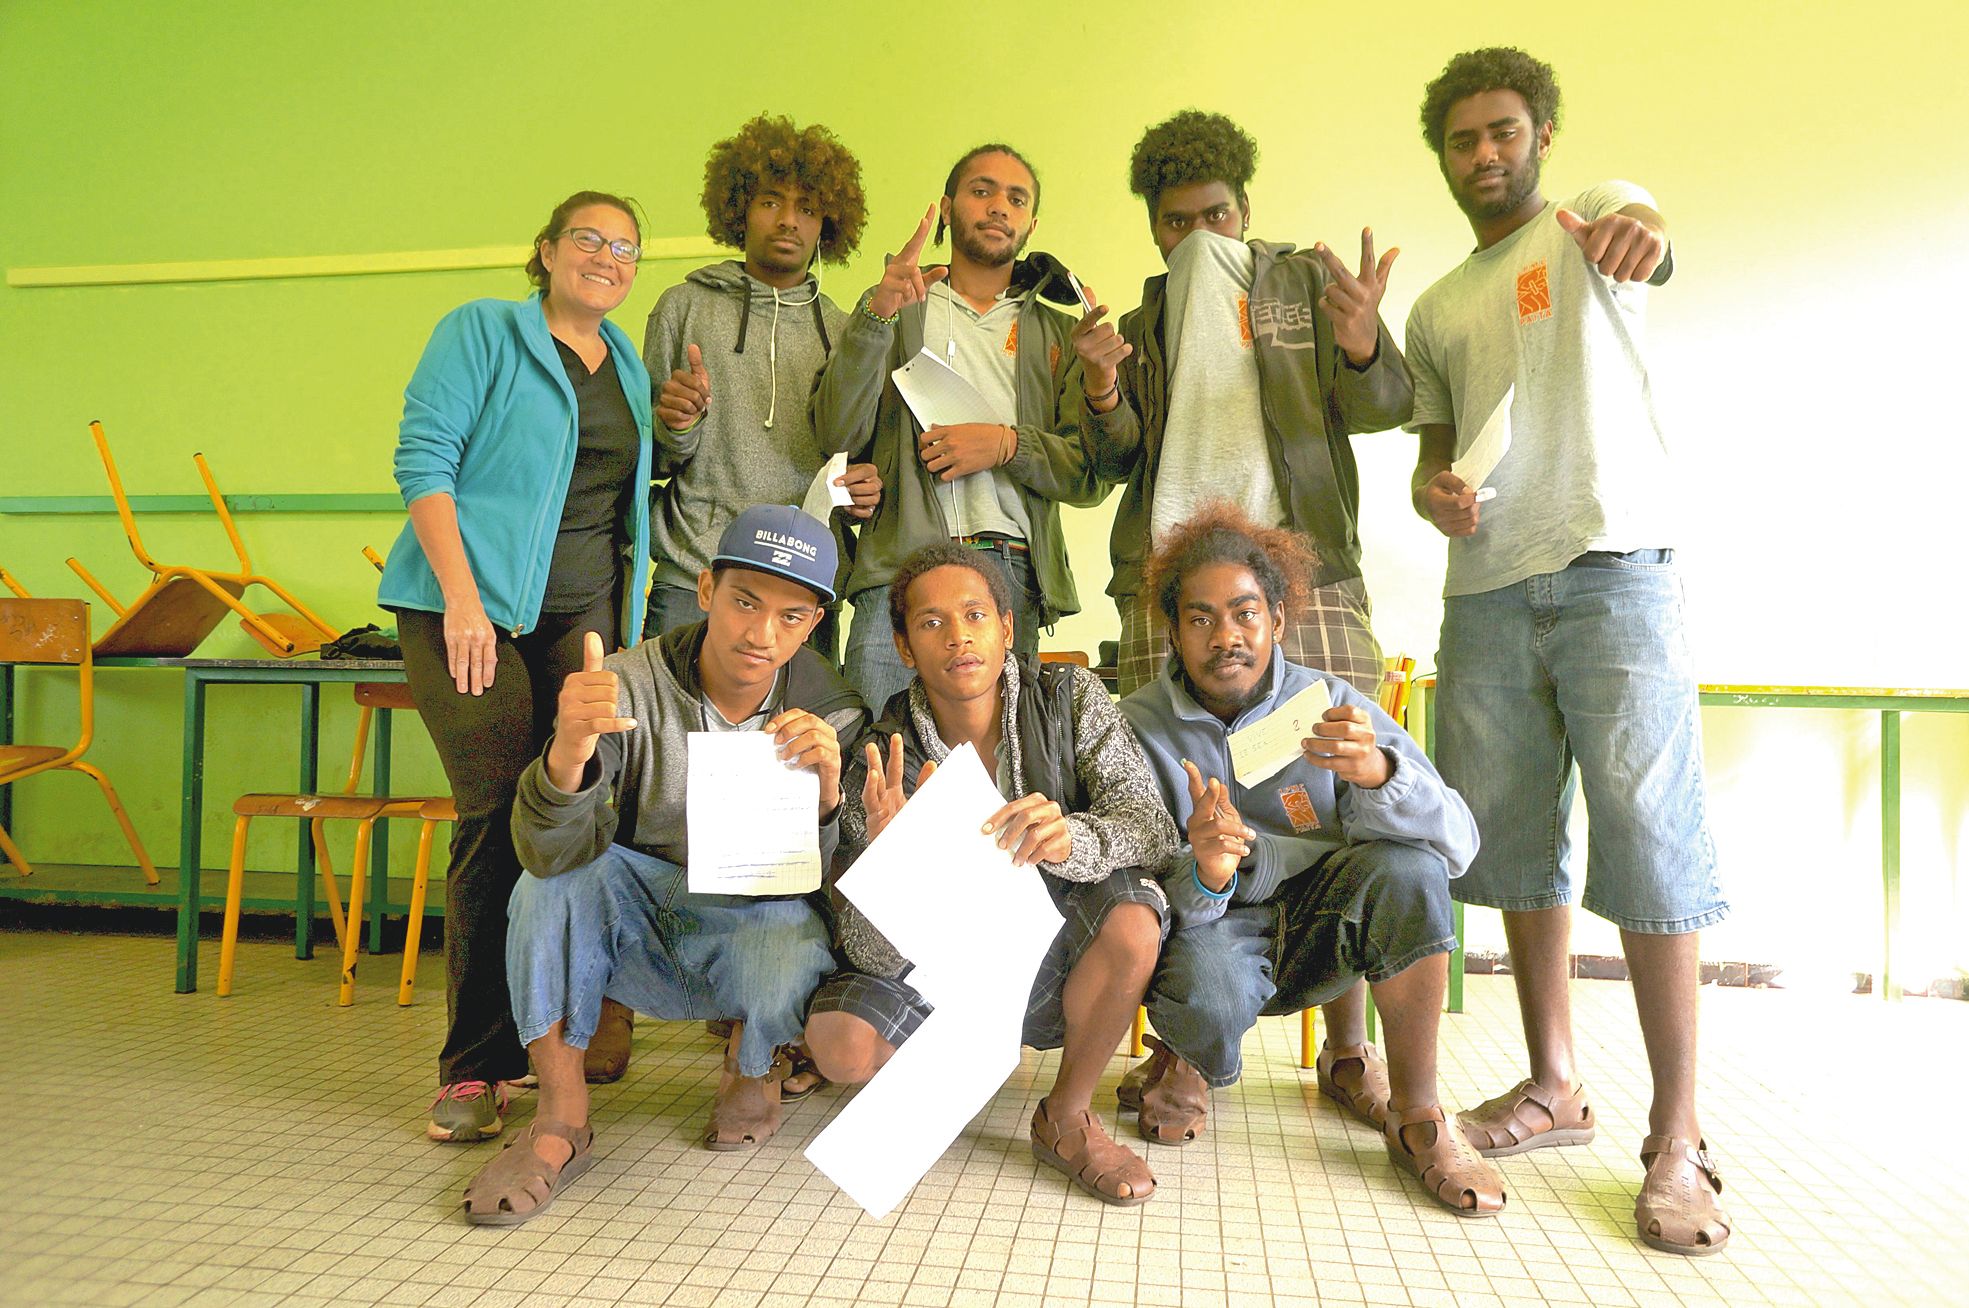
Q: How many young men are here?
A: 7